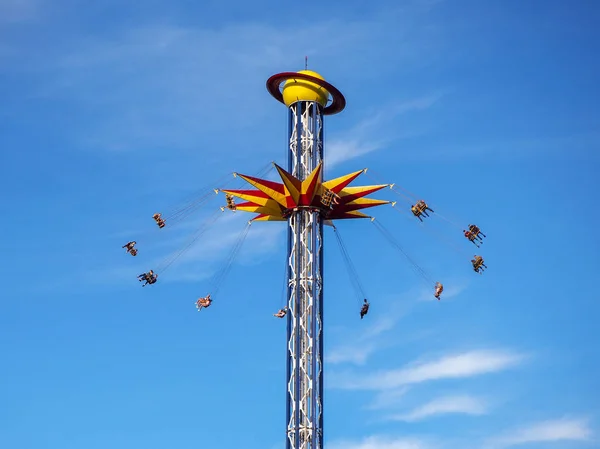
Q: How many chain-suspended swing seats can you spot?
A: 12